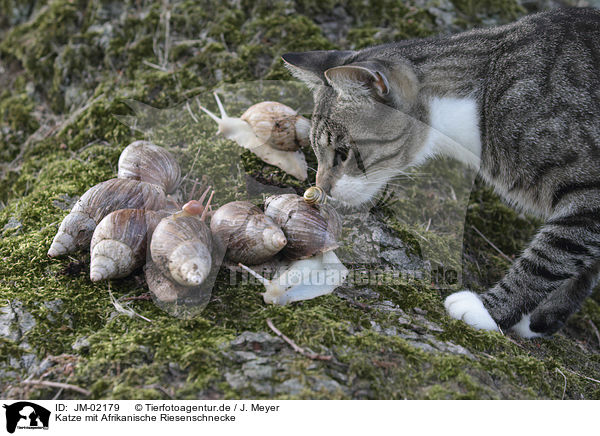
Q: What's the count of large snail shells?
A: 7